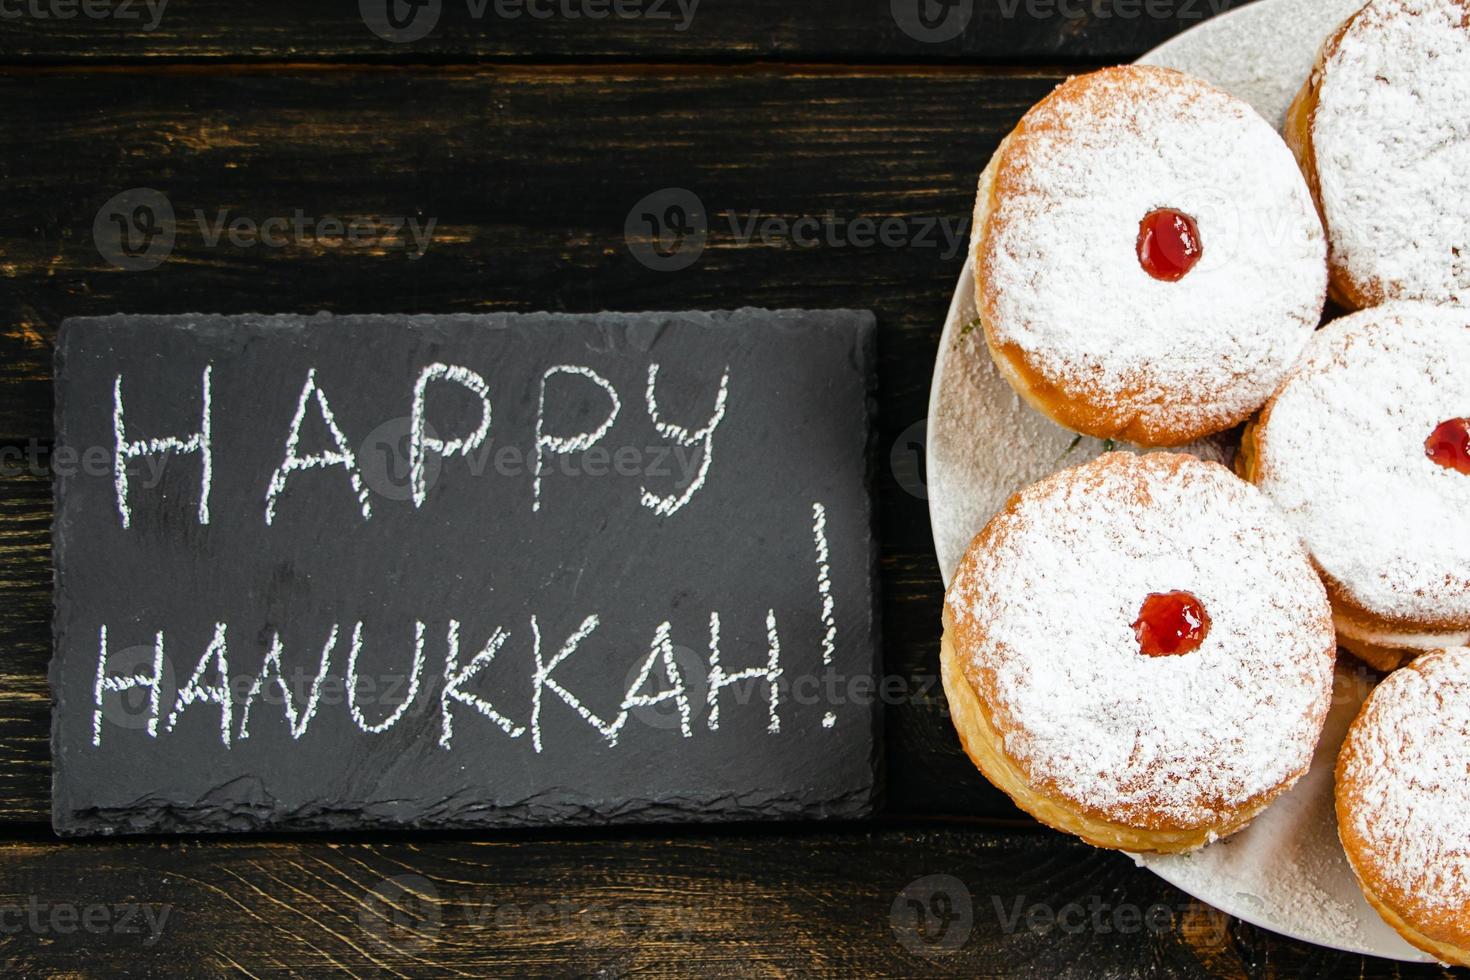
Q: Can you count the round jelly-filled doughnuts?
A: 5